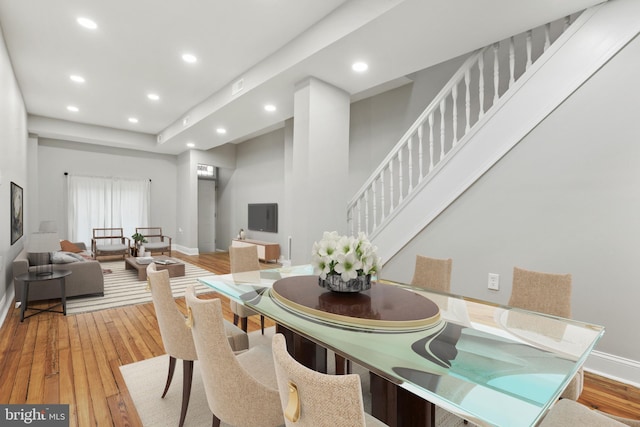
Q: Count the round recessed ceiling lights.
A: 10